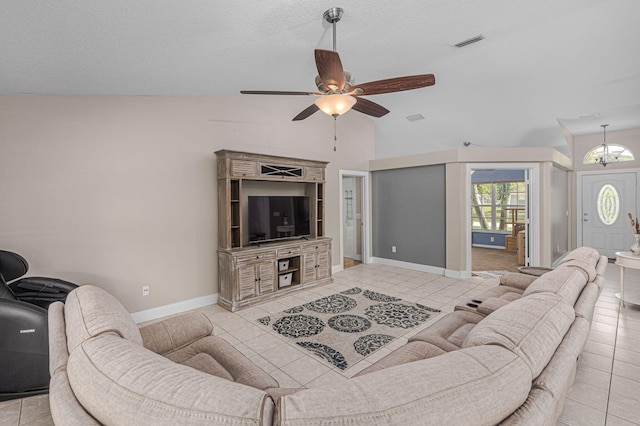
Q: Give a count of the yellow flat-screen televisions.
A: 0